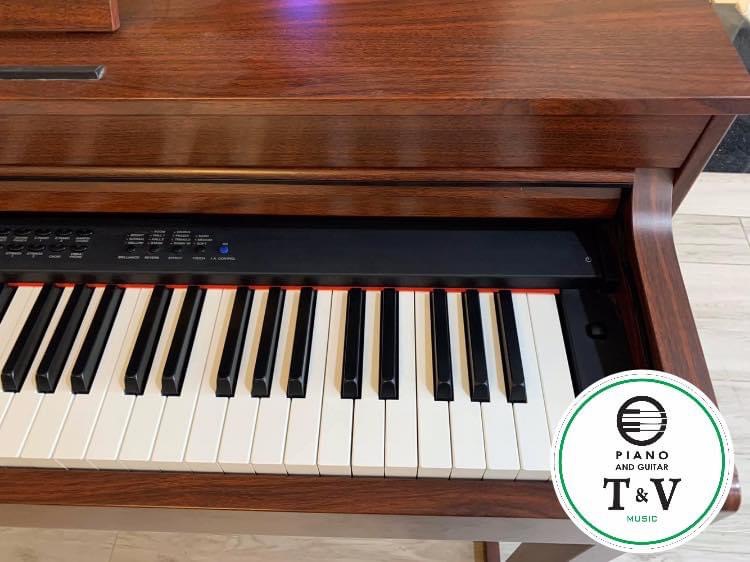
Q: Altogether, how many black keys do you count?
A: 14